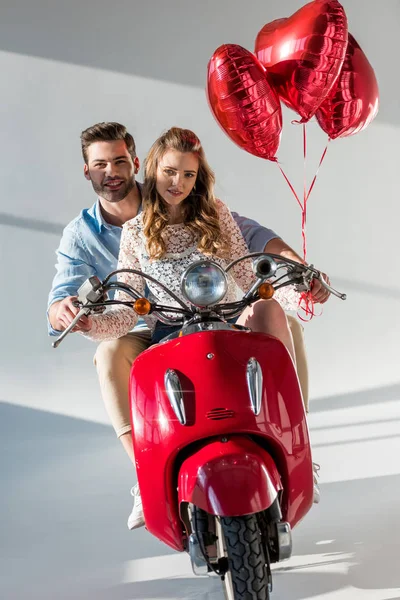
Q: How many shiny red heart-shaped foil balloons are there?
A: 3